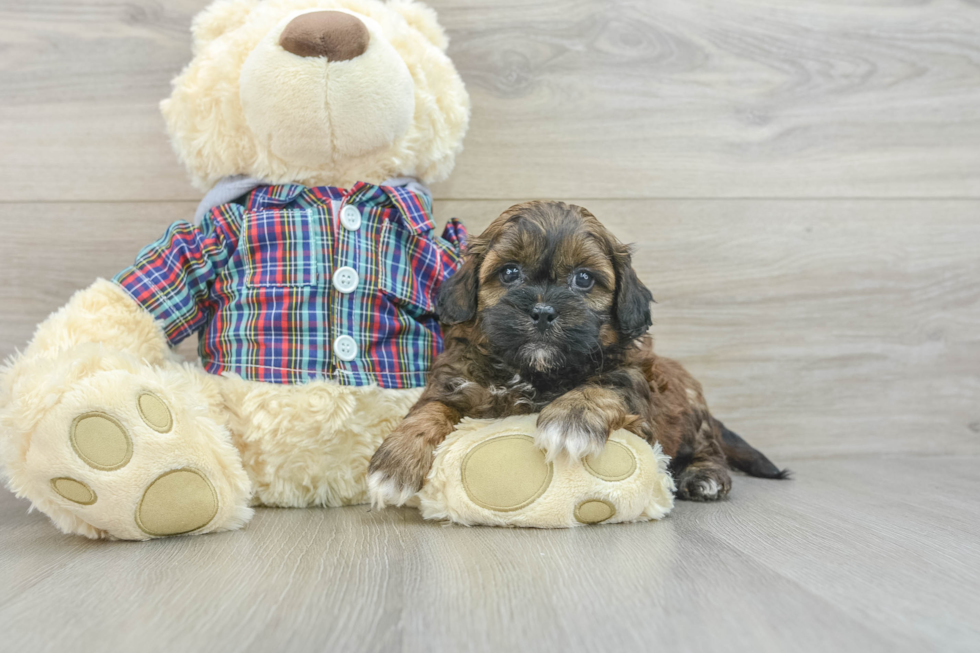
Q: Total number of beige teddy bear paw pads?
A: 7